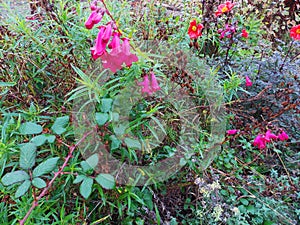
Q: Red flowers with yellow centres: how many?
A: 3